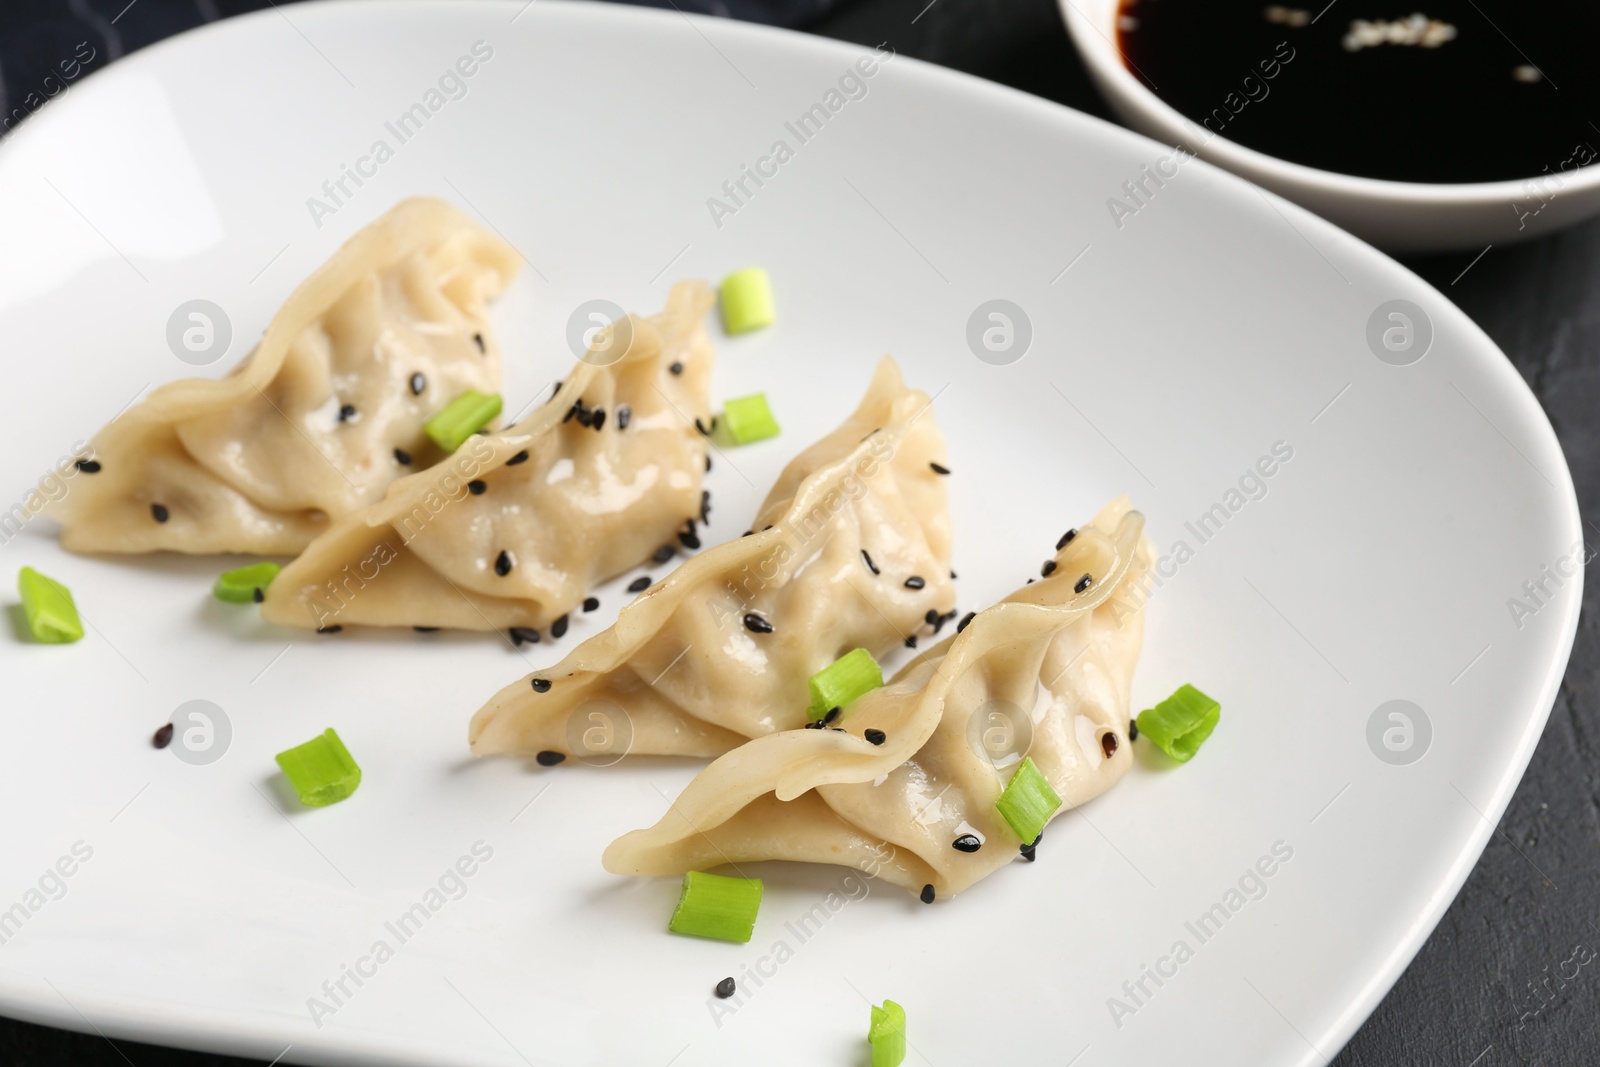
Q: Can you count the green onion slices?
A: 11